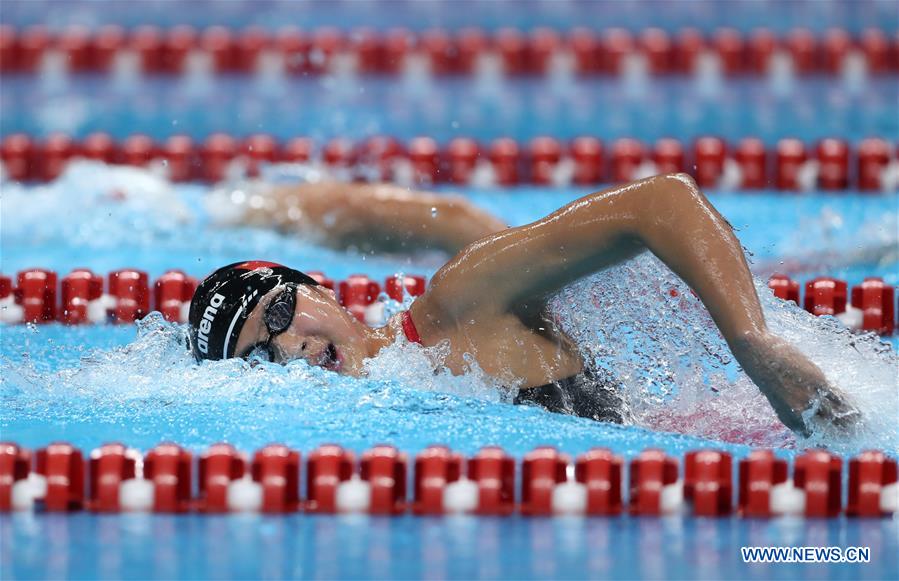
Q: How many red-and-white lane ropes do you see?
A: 4